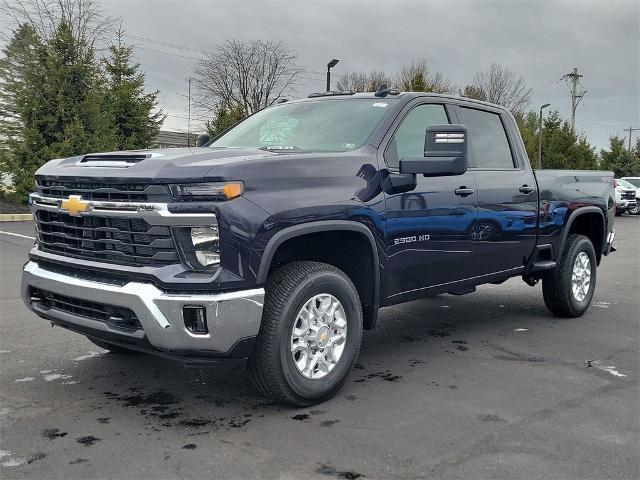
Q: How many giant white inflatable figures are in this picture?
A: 0